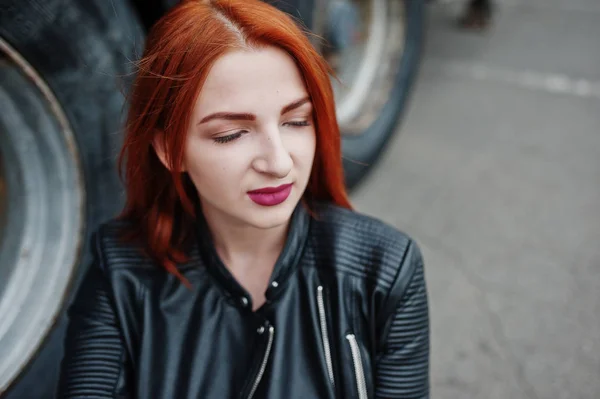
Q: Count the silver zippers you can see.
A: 3